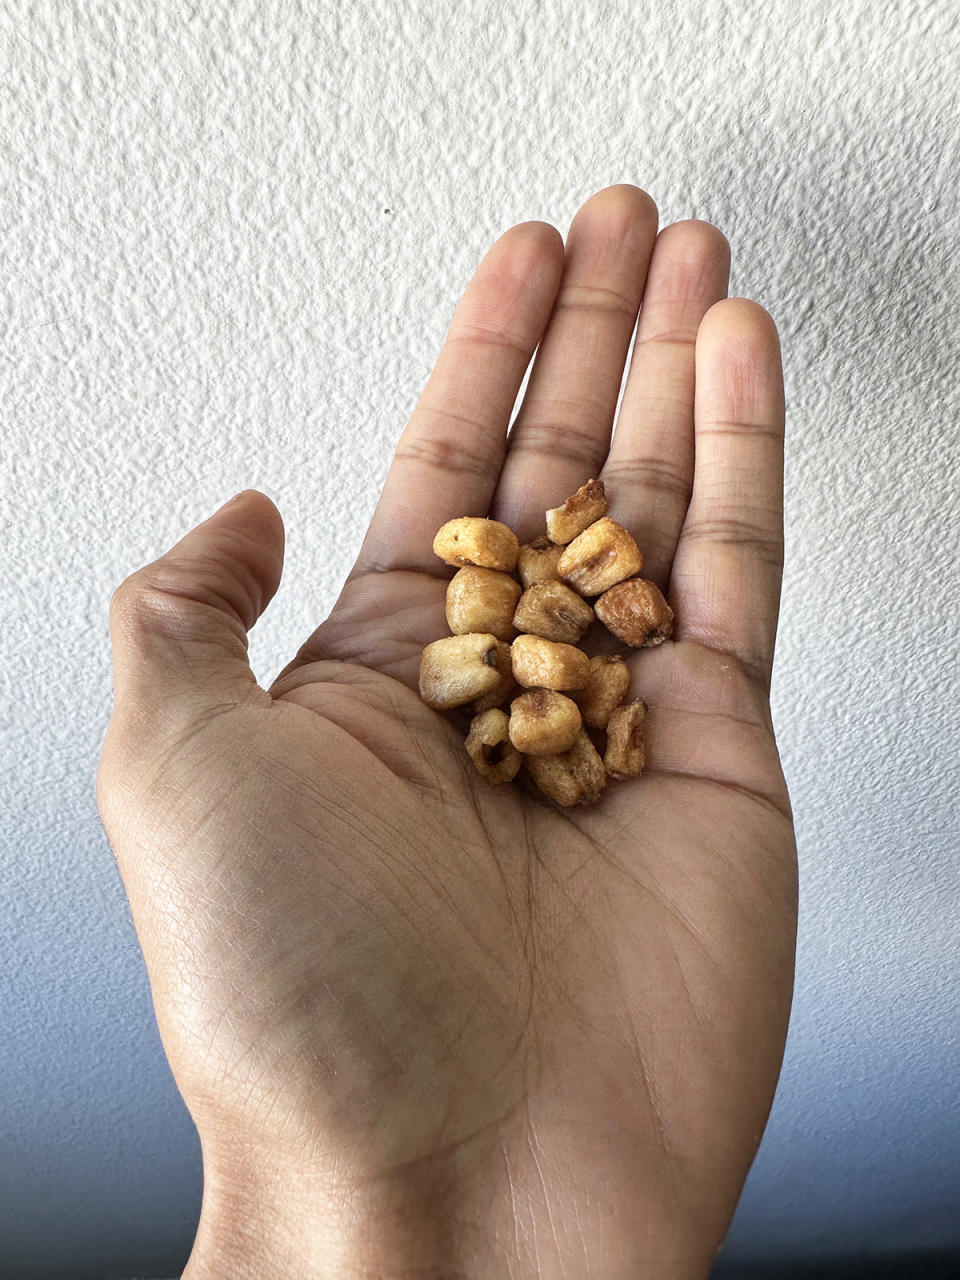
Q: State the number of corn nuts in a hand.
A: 15